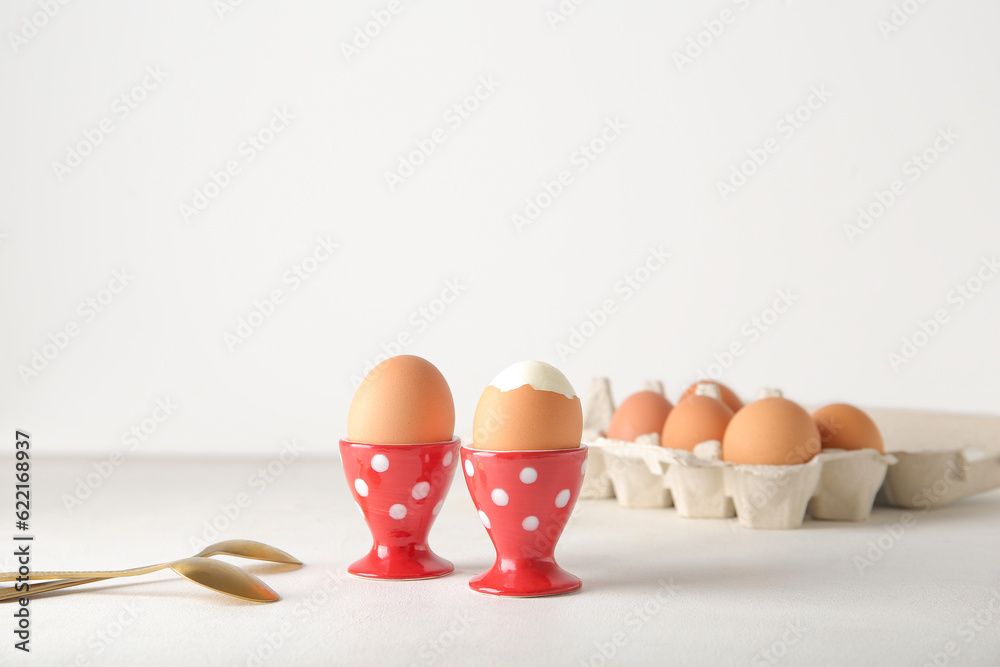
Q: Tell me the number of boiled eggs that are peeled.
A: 1